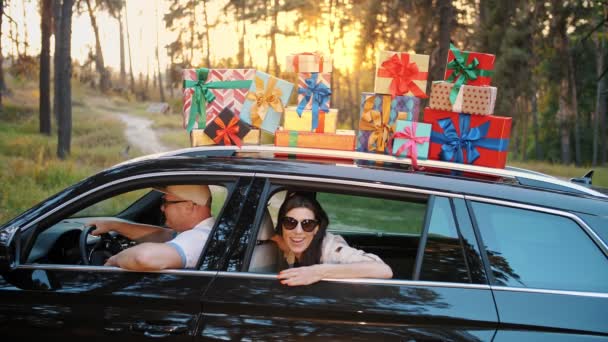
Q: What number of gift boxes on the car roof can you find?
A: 14